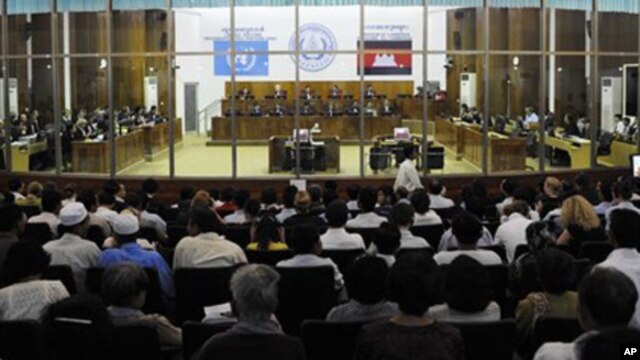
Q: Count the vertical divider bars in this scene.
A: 11